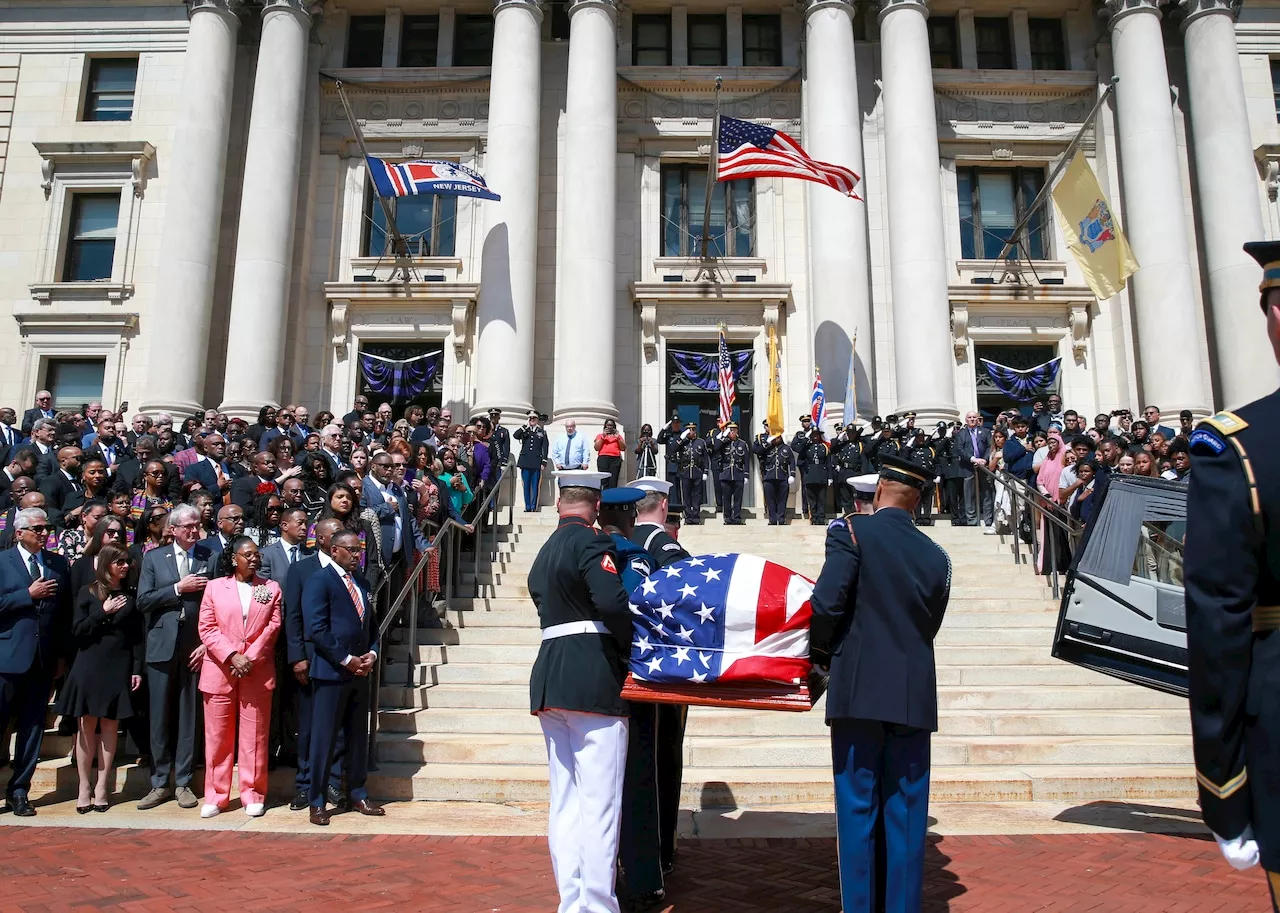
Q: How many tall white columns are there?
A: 8